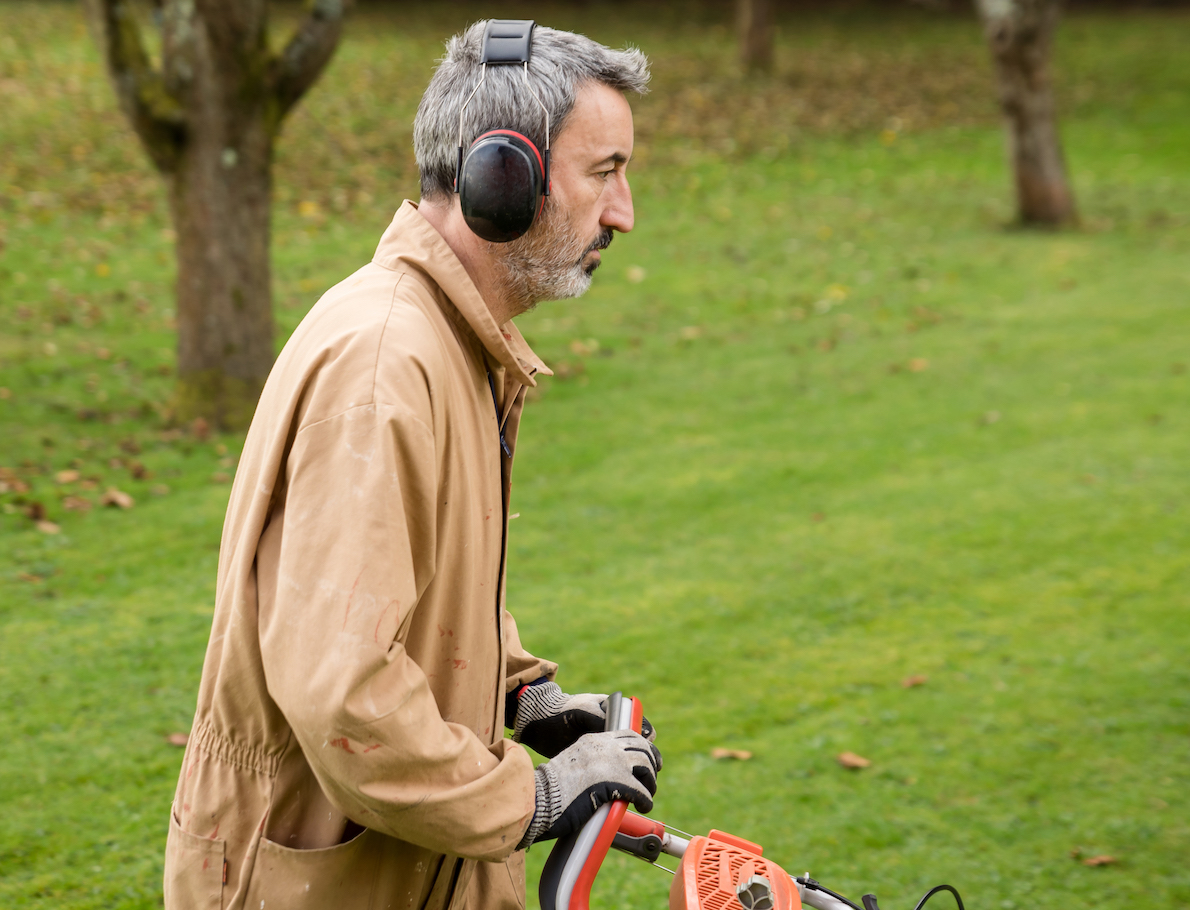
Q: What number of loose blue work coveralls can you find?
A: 0